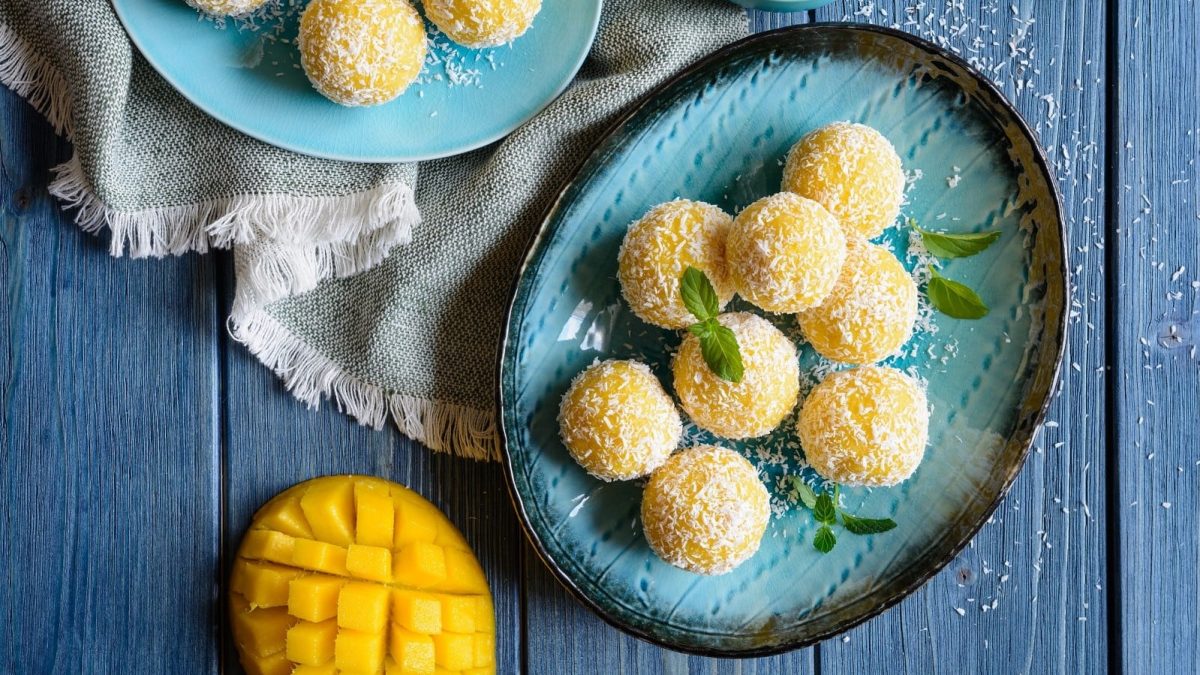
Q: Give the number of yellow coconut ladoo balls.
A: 11